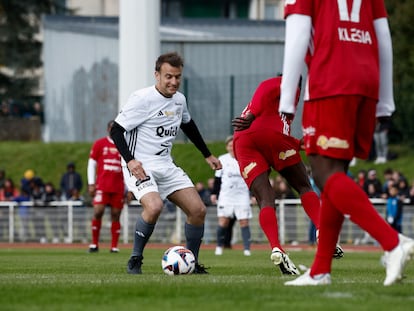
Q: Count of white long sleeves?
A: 3